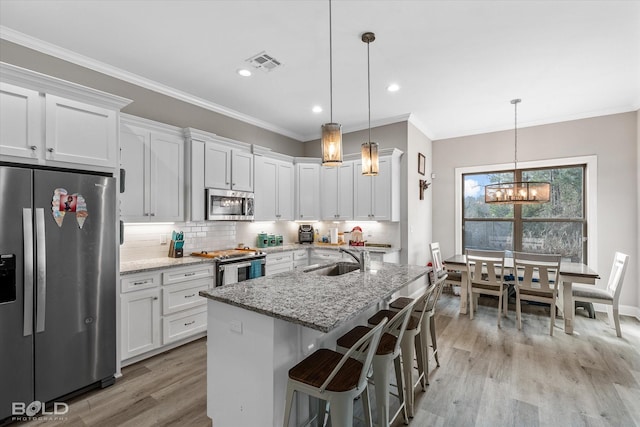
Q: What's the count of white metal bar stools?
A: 4